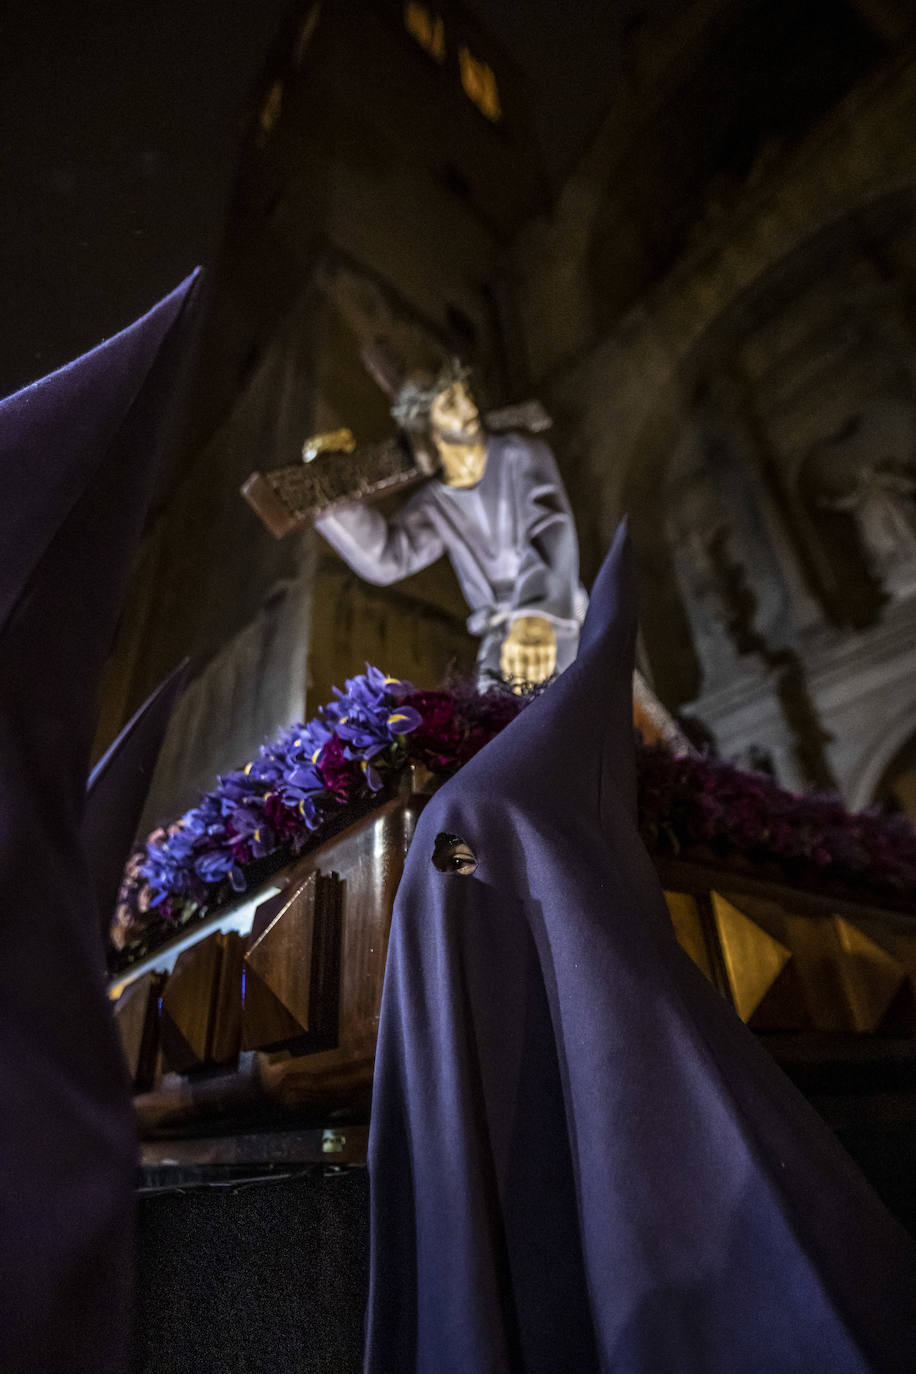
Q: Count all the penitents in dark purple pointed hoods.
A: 3